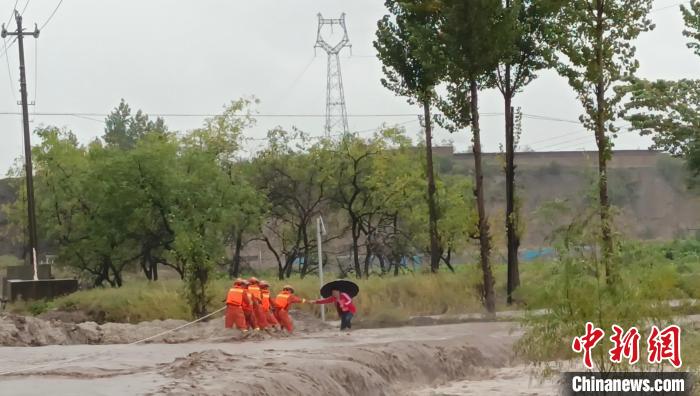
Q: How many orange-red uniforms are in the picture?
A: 5